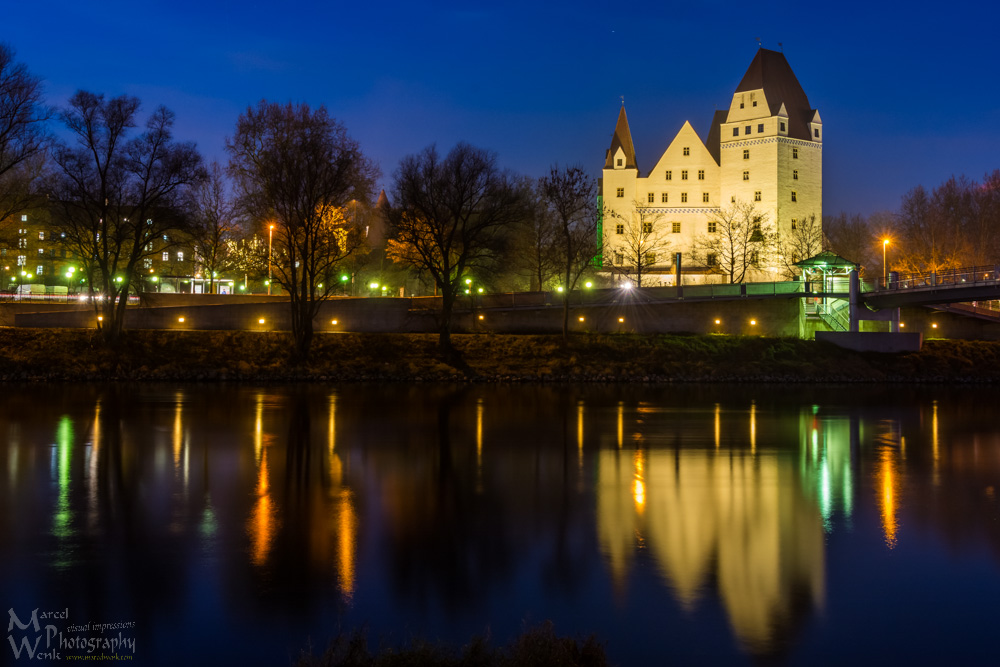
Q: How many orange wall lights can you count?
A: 11